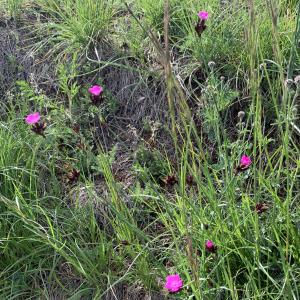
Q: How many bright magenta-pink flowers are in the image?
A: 6